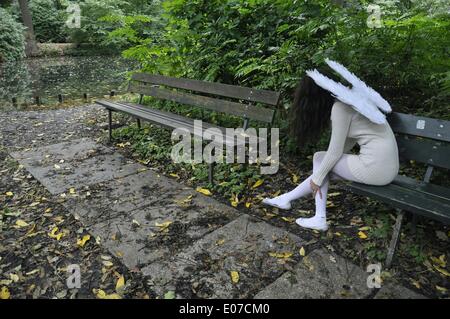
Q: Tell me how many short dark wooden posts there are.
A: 5